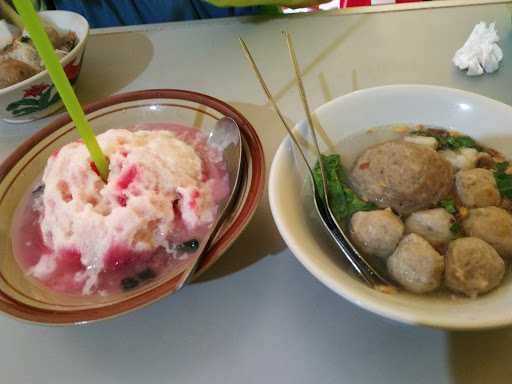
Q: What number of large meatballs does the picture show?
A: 1